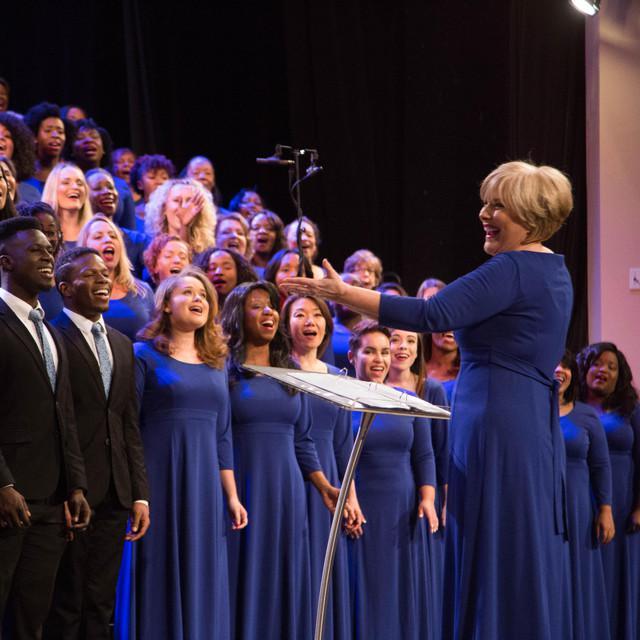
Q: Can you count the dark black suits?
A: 2